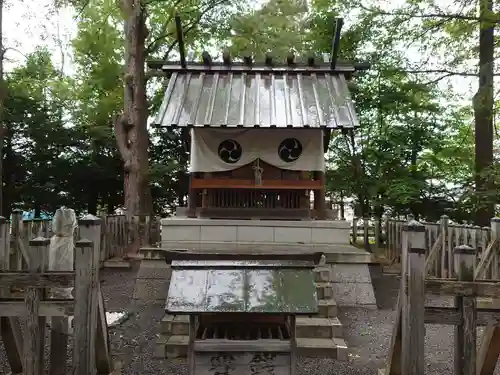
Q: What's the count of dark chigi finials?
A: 2